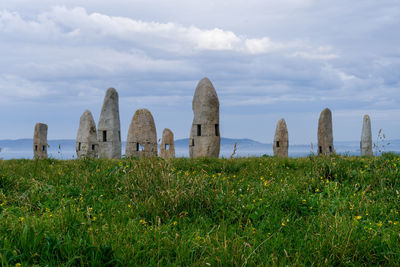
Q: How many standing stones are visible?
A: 9